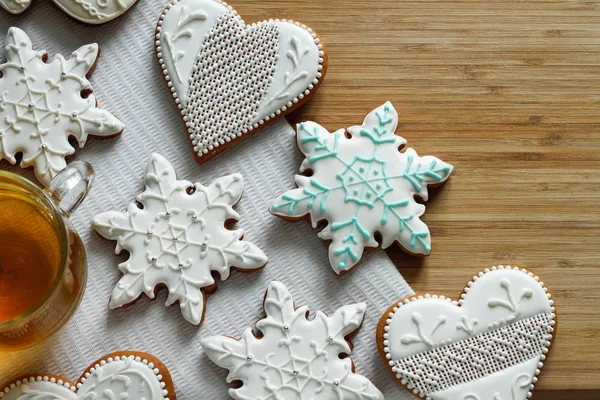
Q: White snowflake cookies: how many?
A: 3